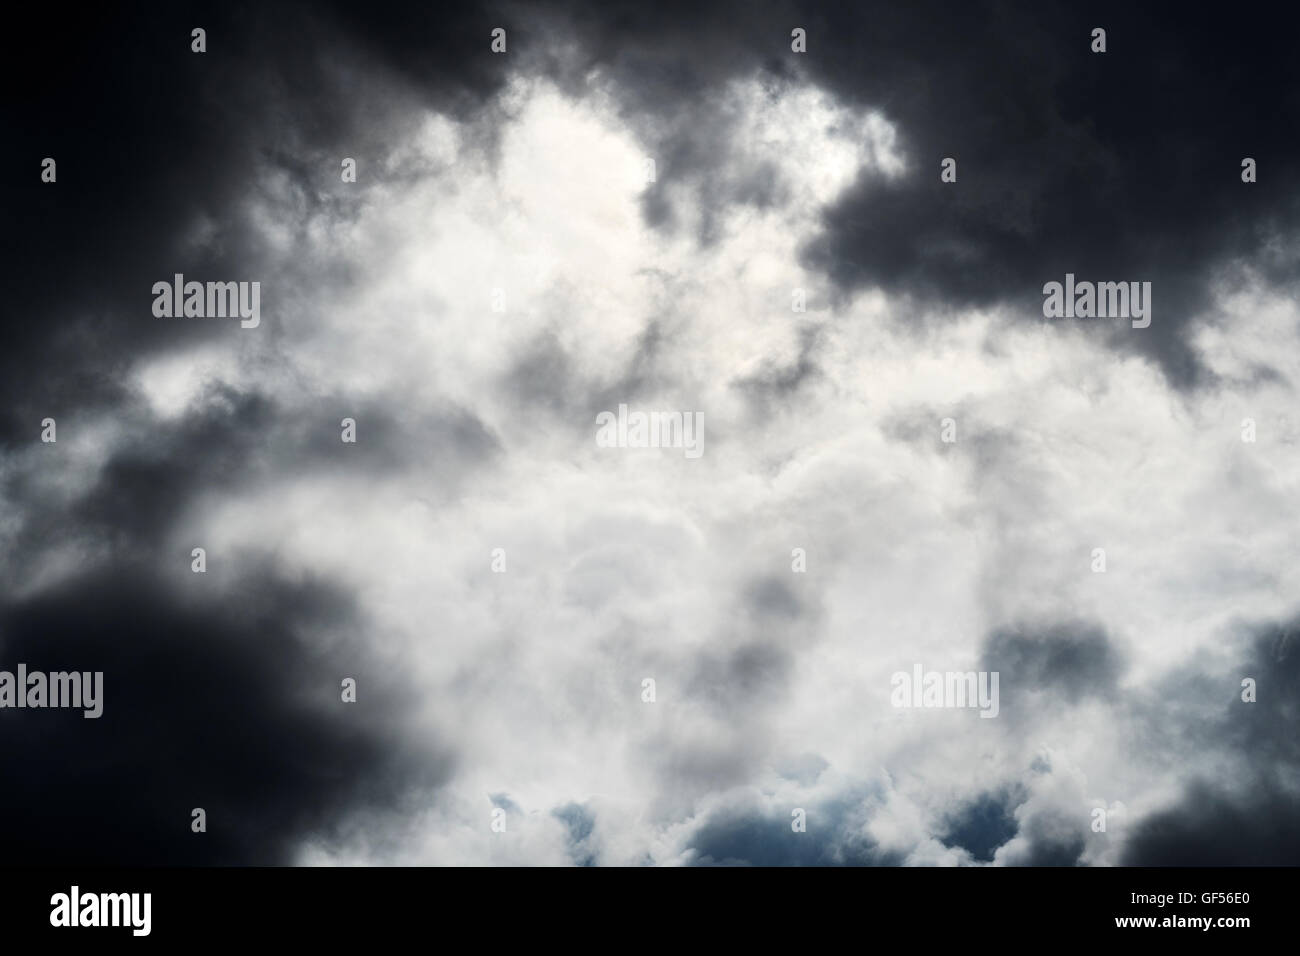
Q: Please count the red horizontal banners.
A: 0